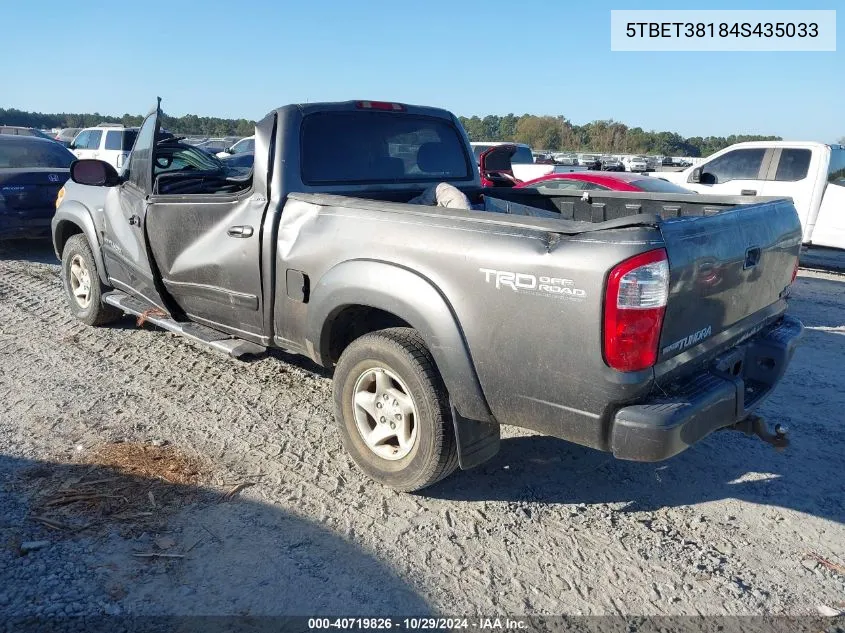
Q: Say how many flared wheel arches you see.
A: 2